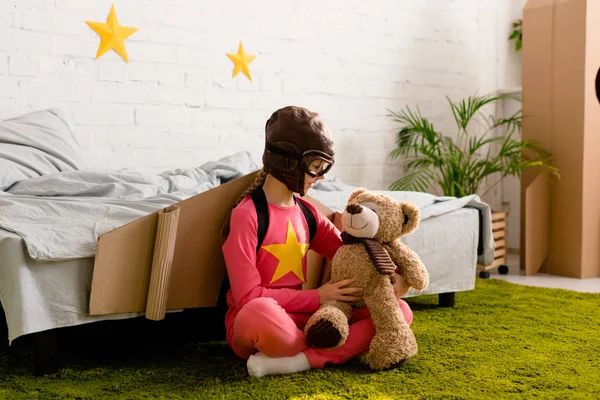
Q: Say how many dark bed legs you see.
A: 2